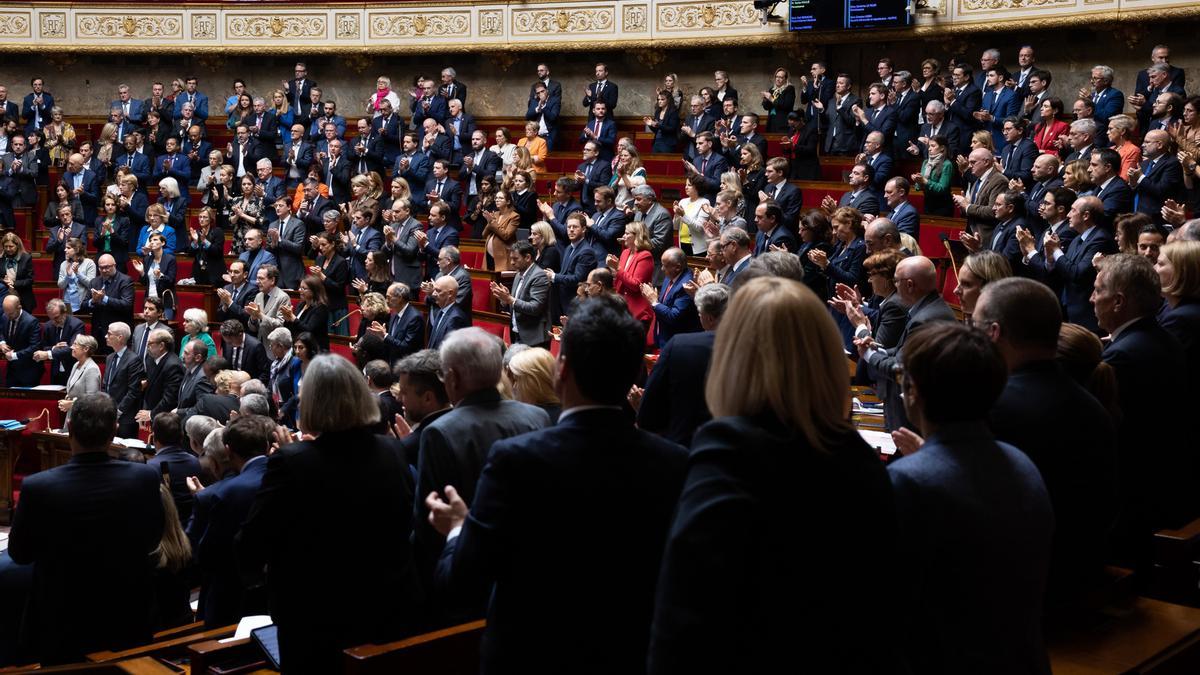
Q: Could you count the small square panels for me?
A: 5